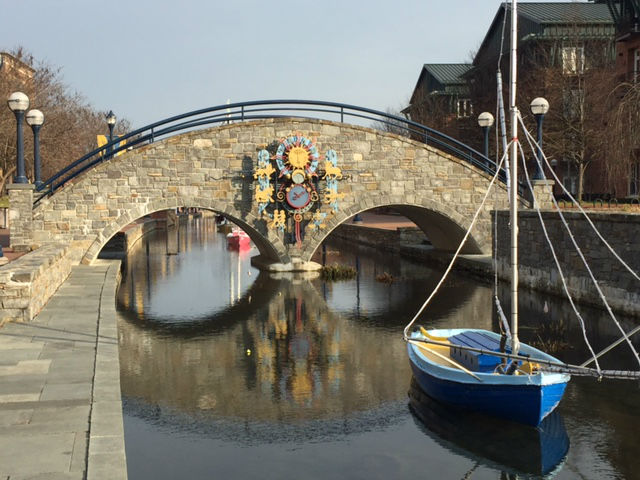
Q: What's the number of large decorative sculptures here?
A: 1